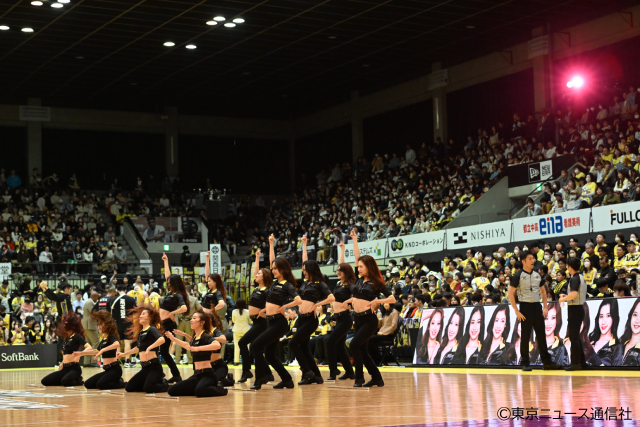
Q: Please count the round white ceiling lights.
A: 11